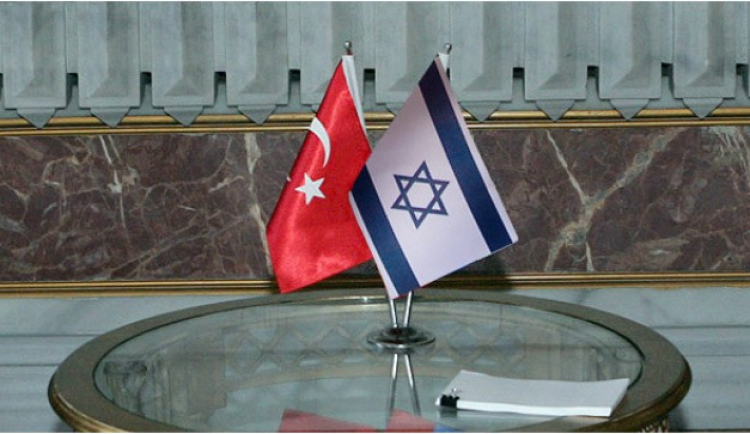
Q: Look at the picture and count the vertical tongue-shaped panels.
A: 10